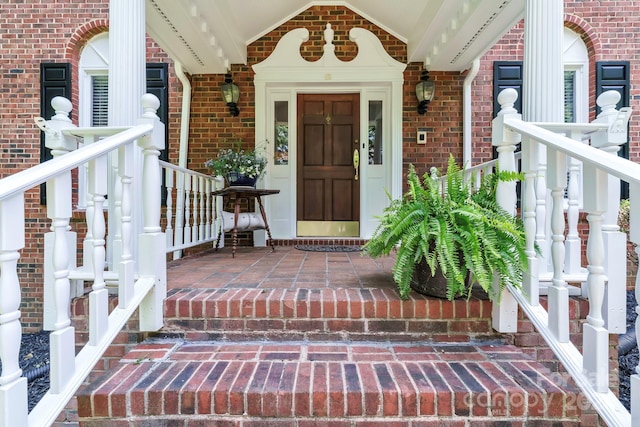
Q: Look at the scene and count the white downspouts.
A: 2